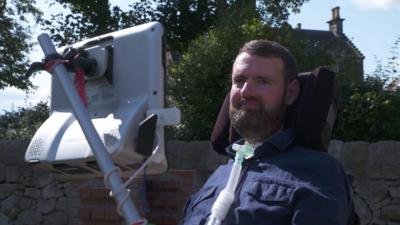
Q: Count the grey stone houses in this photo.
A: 1